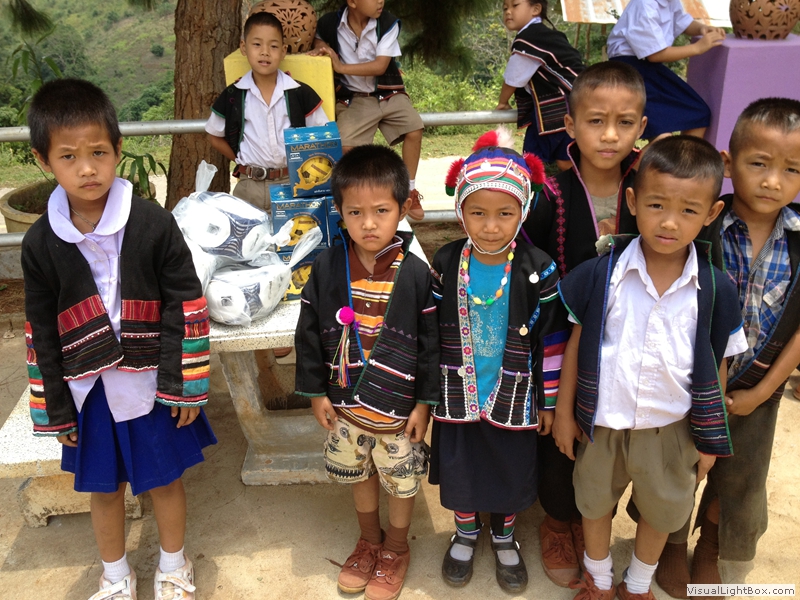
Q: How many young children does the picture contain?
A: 10